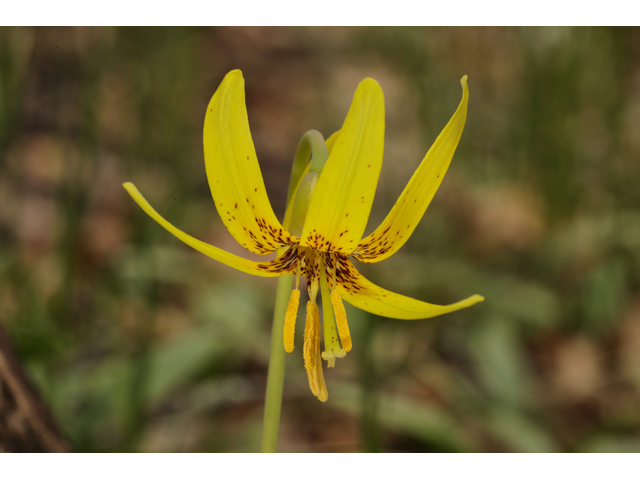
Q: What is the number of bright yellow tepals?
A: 6